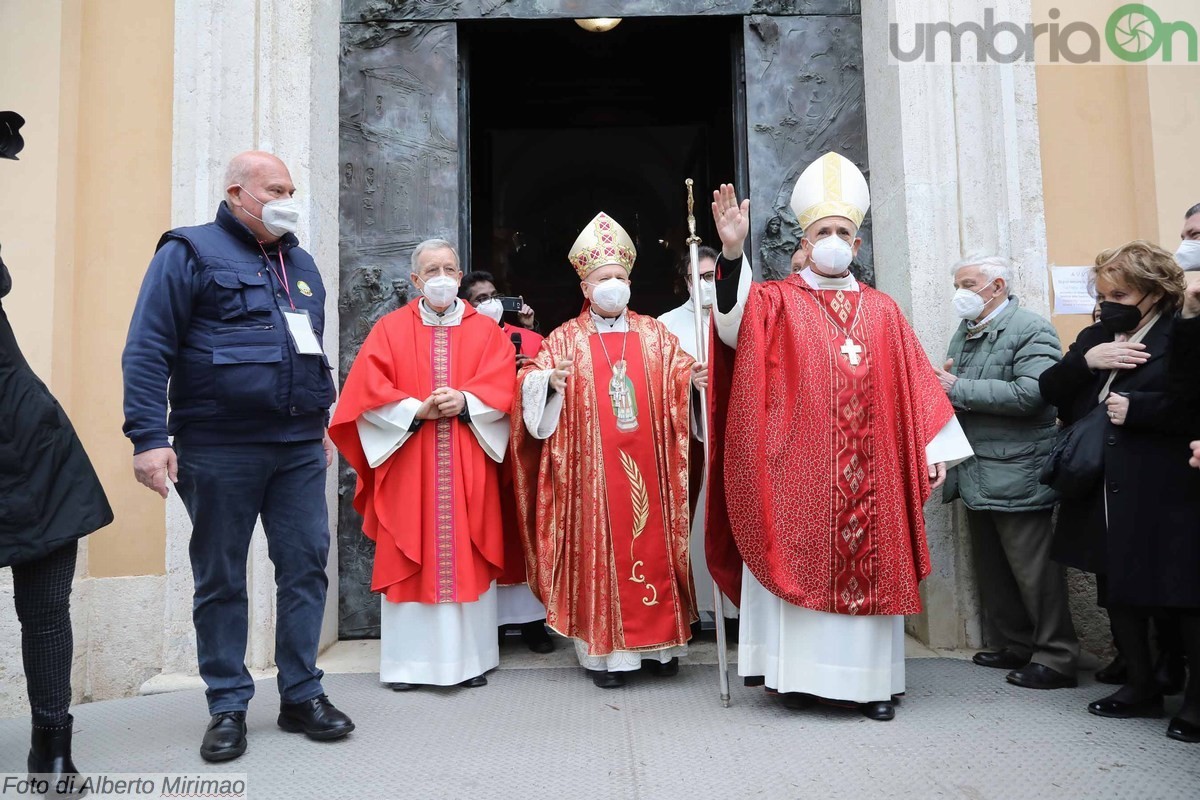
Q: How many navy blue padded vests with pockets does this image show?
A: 1